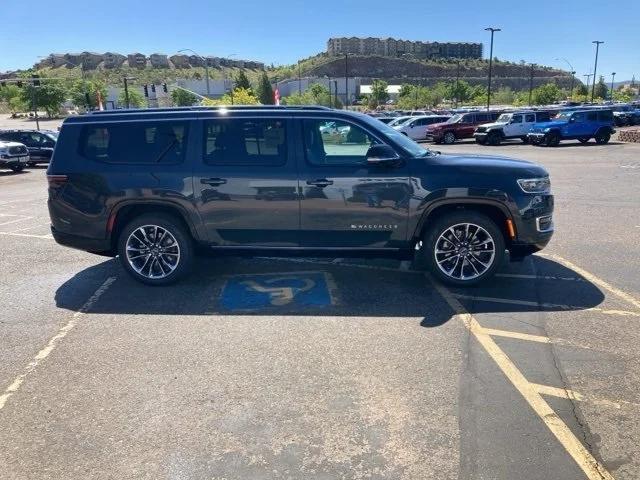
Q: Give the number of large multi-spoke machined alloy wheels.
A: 2